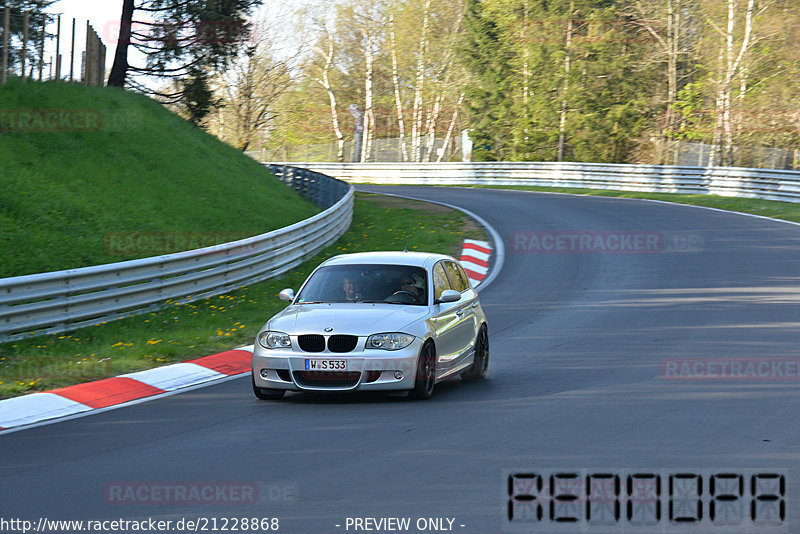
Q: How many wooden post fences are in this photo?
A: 1